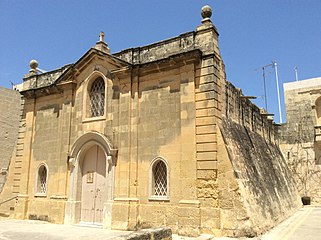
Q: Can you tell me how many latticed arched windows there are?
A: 3